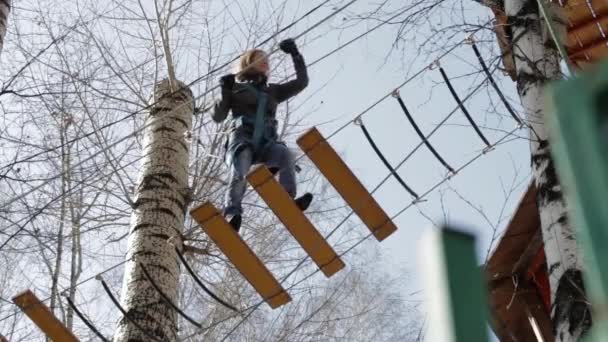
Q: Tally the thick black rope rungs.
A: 8